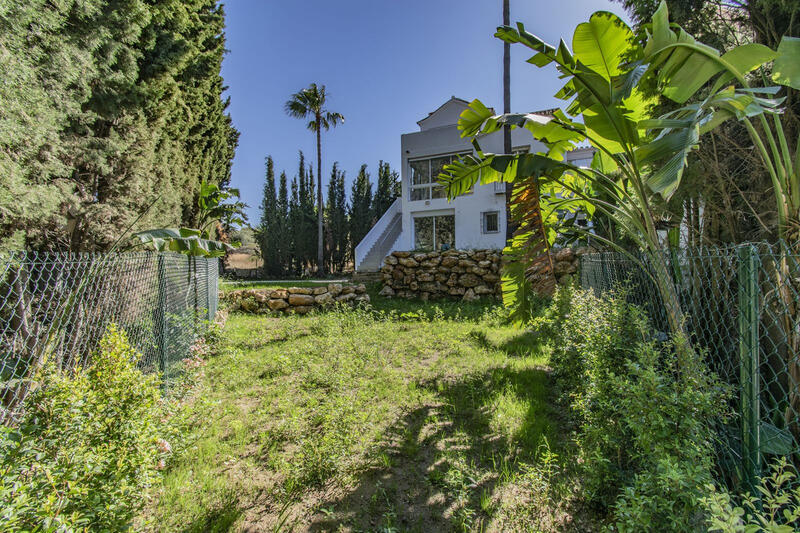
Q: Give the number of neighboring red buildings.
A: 0